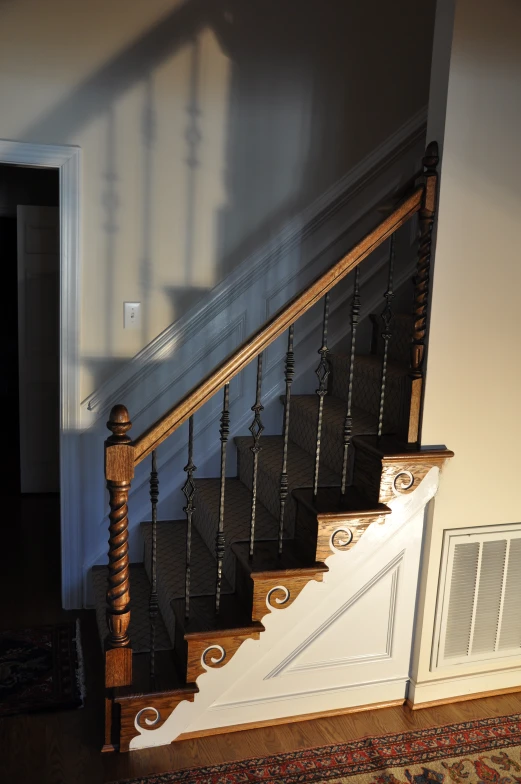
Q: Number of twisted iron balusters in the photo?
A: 8